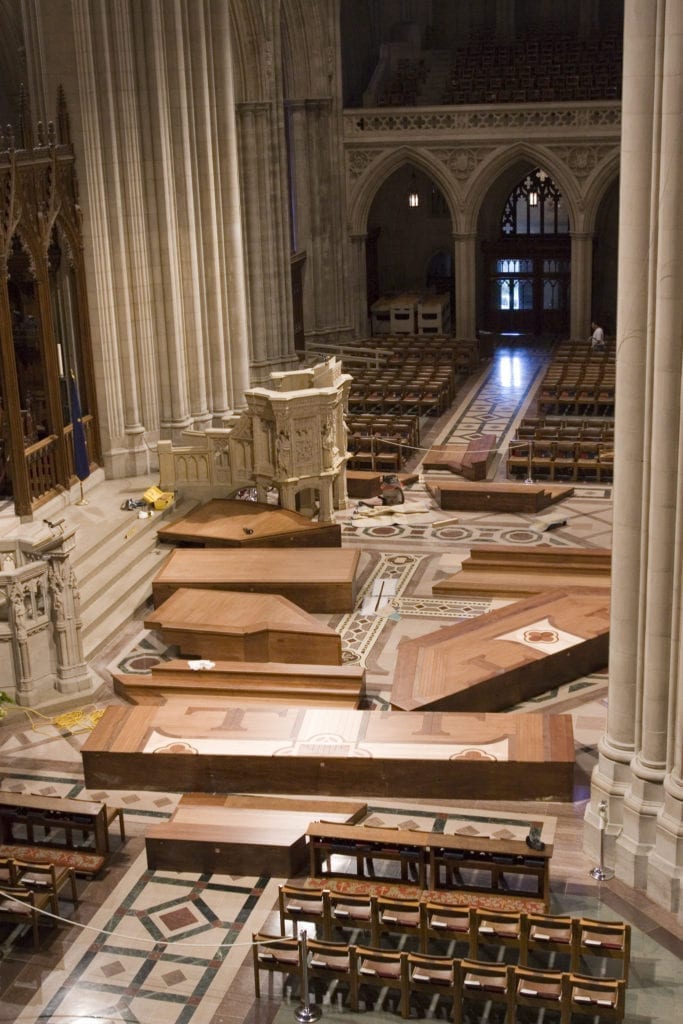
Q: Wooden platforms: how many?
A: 11